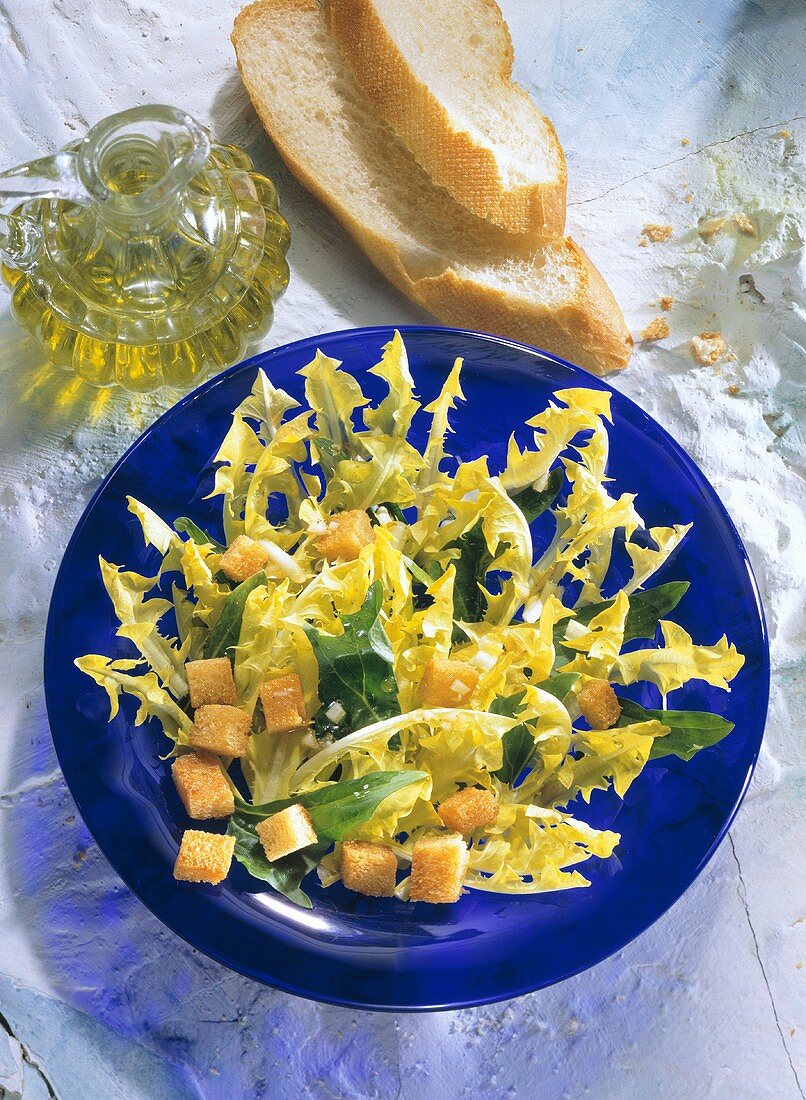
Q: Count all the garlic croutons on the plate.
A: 13